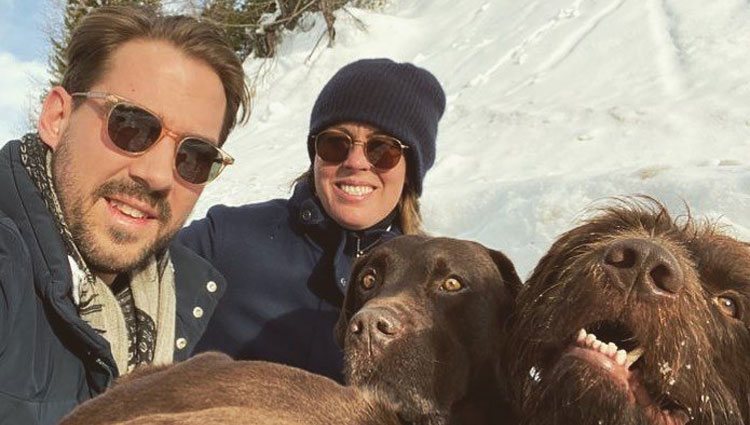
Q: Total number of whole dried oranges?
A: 0